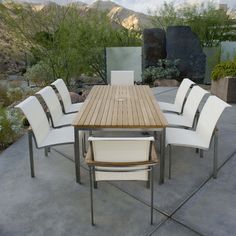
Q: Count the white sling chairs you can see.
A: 8